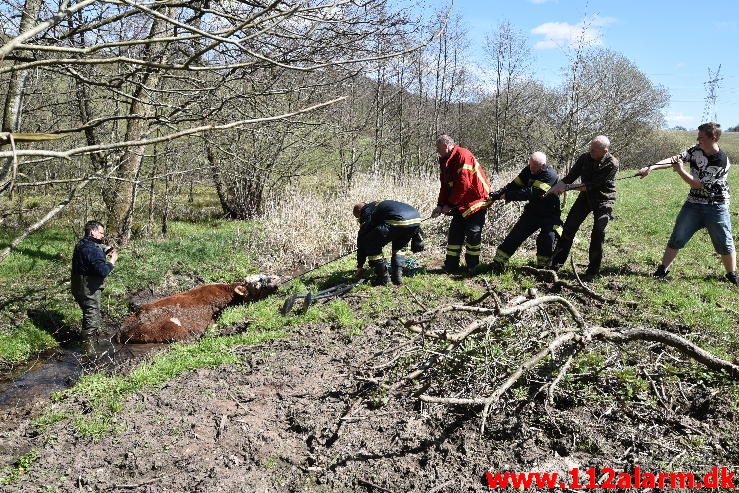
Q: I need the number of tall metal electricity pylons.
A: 1